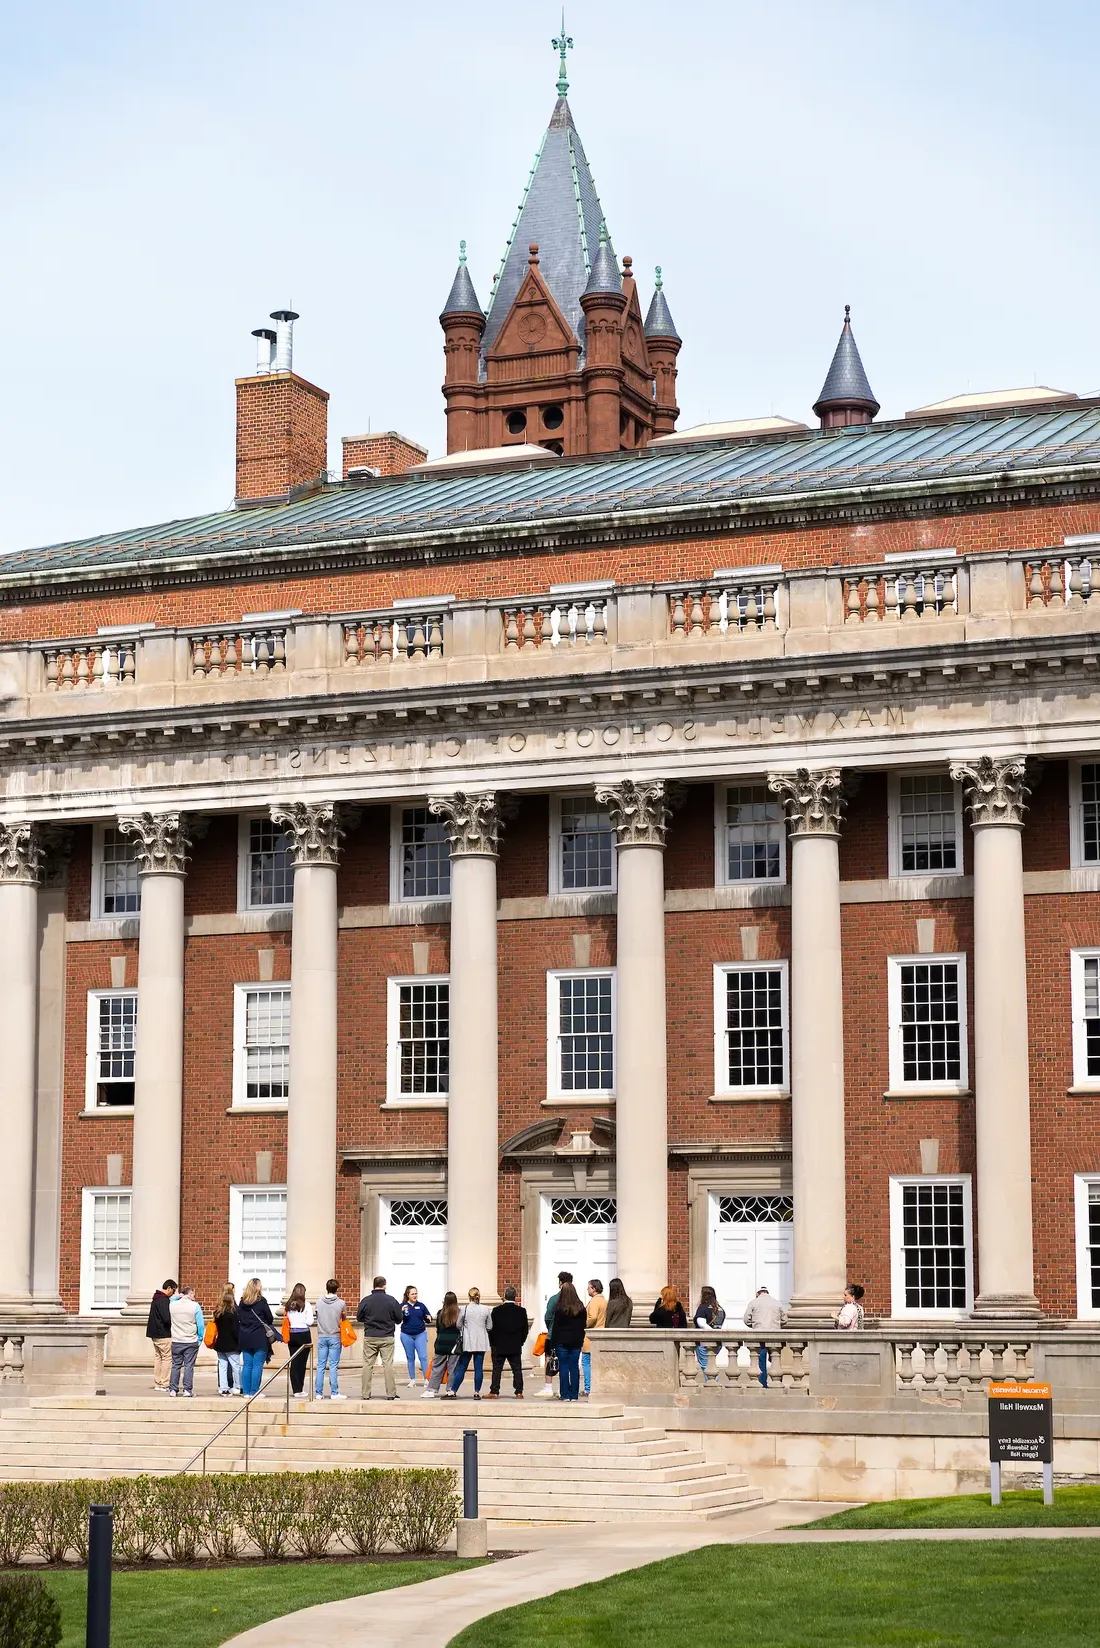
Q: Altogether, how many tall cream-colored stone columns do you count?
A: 7